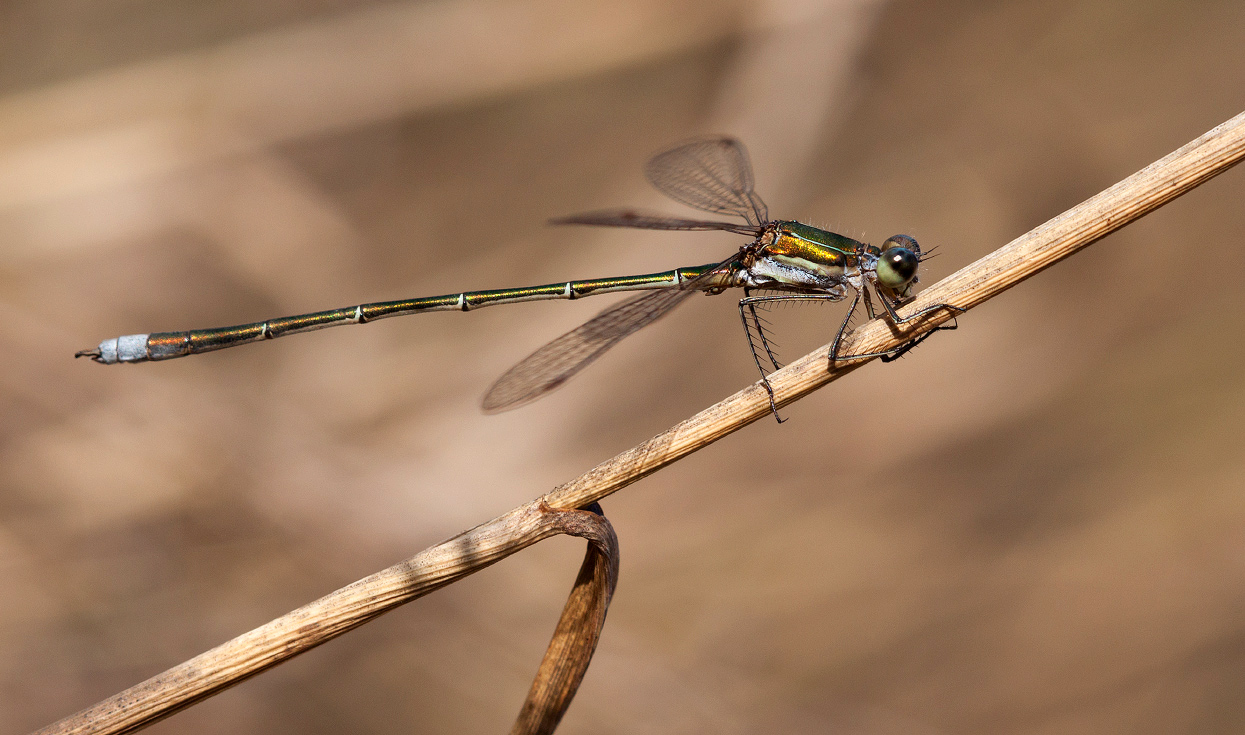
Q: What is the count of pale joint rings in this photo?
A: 5